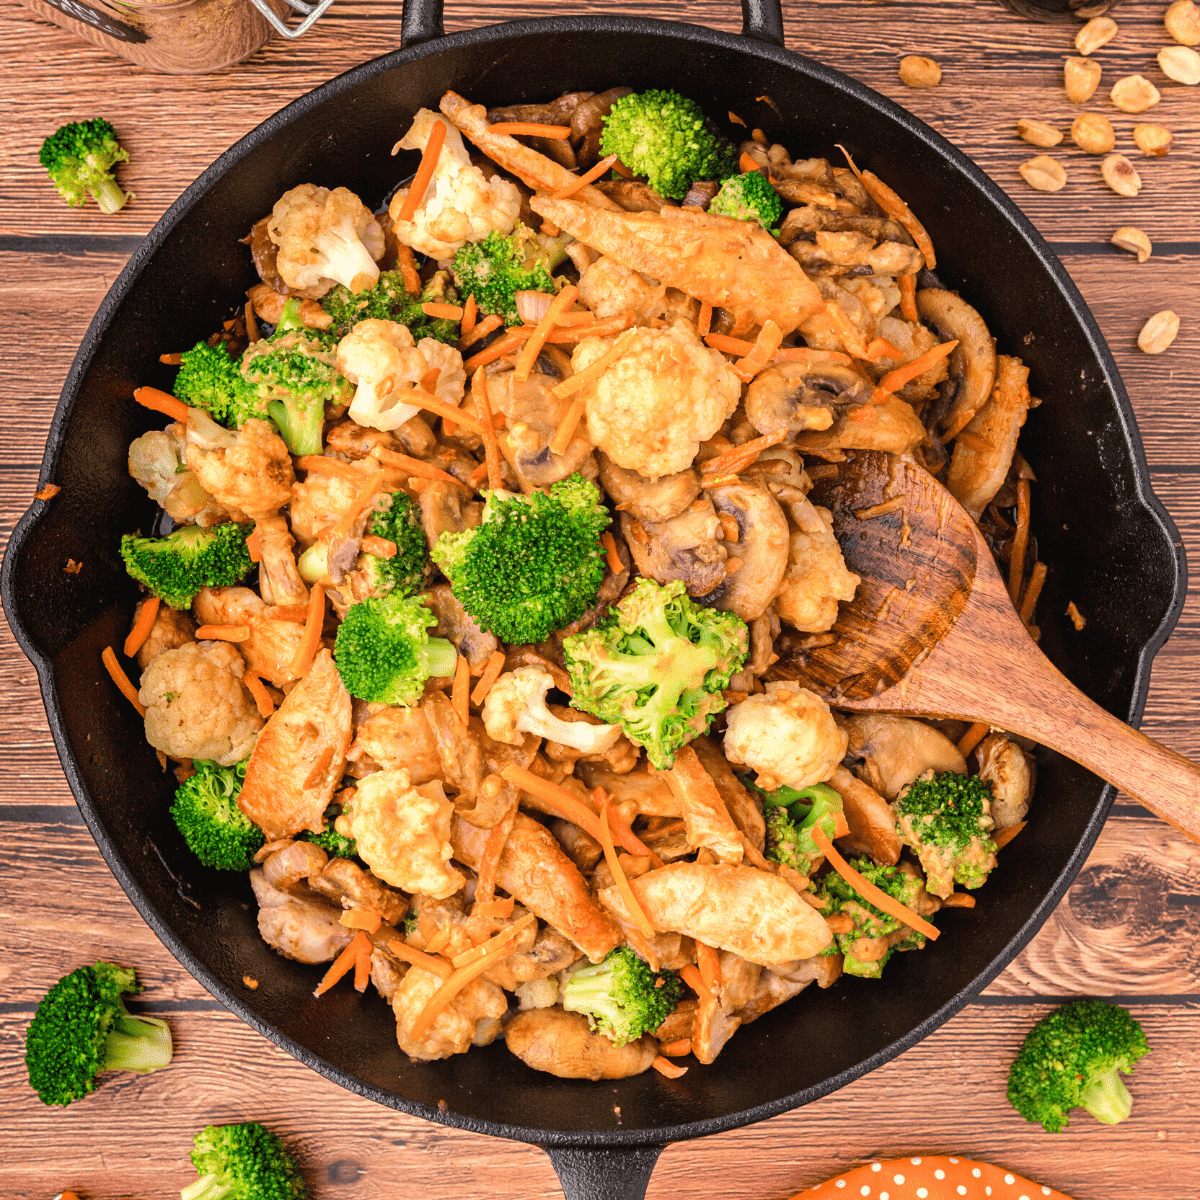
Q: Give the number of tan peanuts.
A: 13